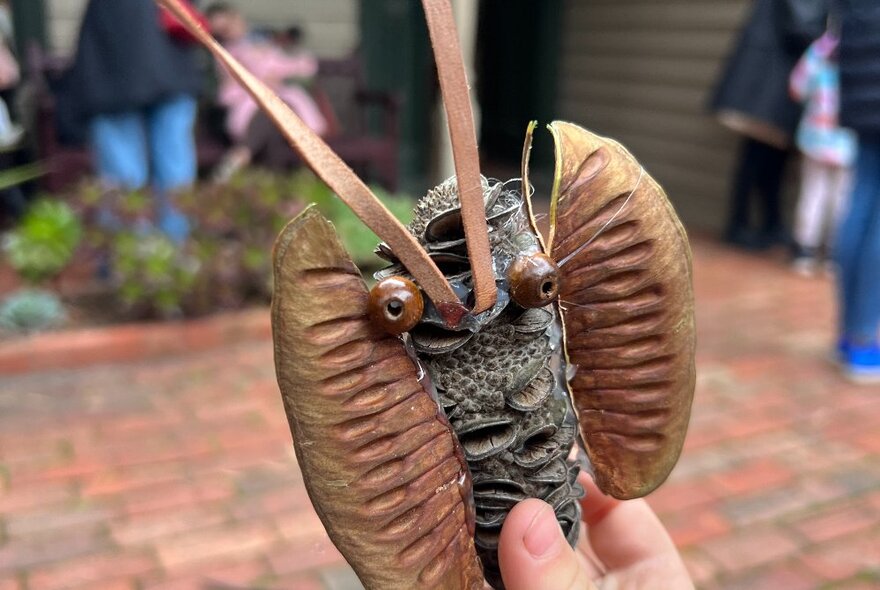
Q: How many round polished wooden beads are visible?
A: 2